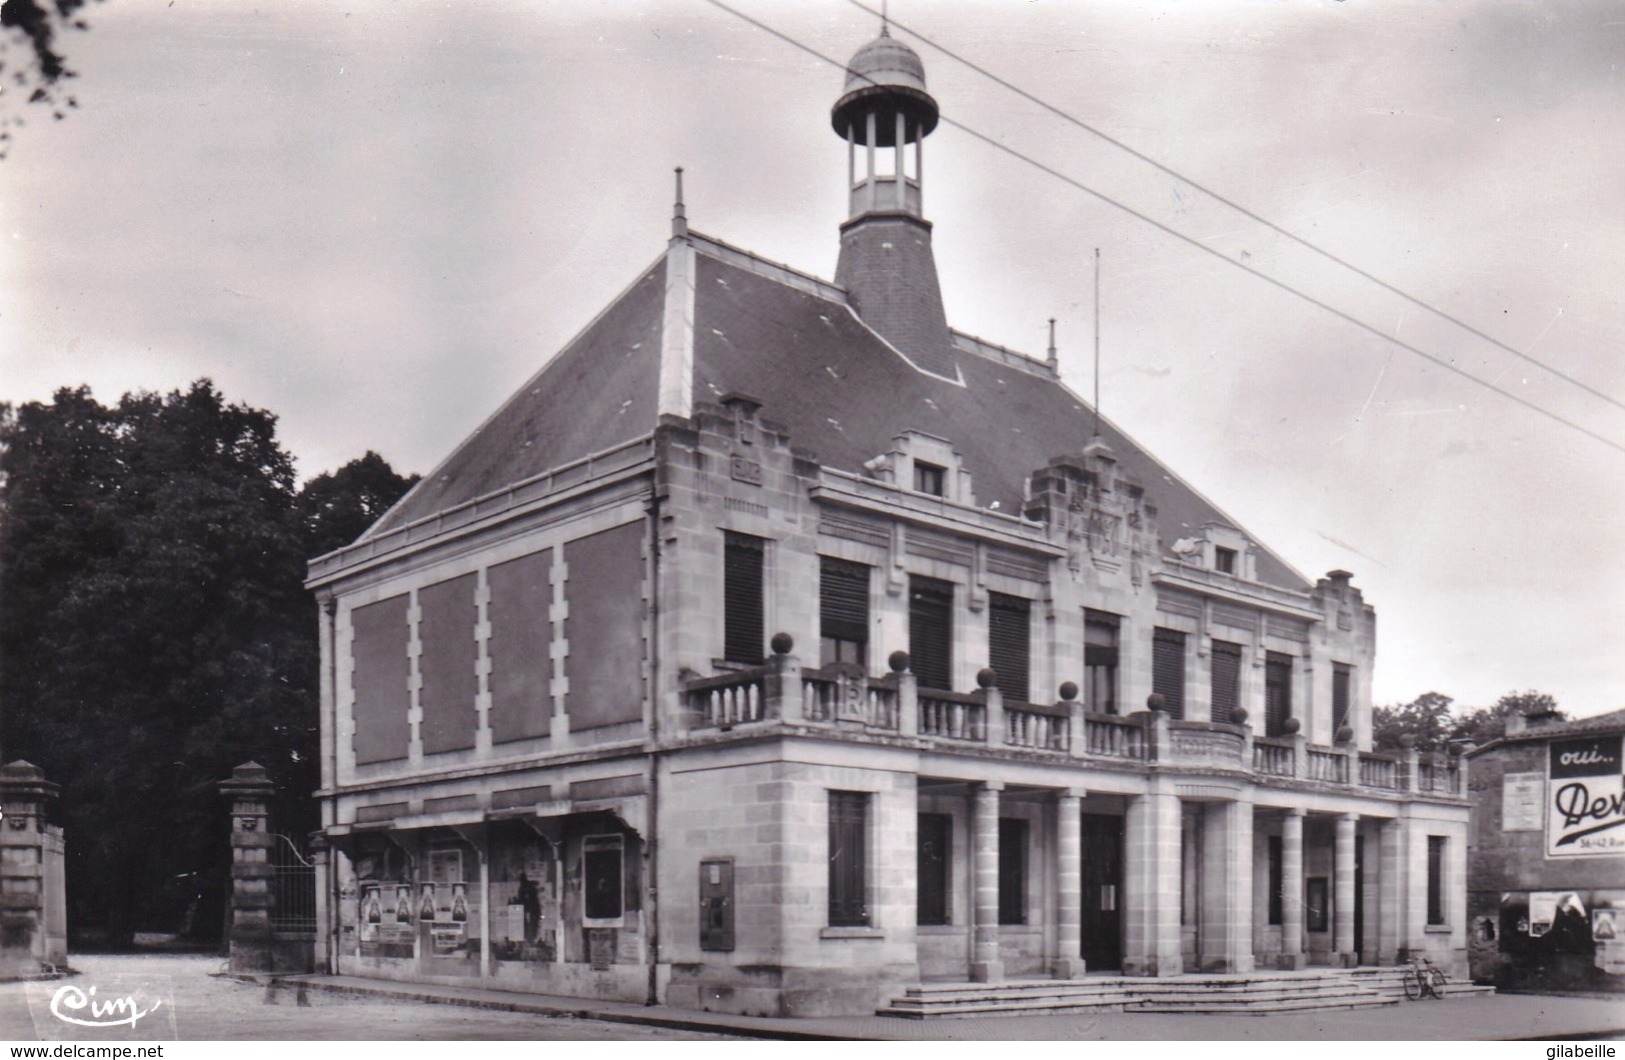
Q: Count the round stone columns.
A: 4